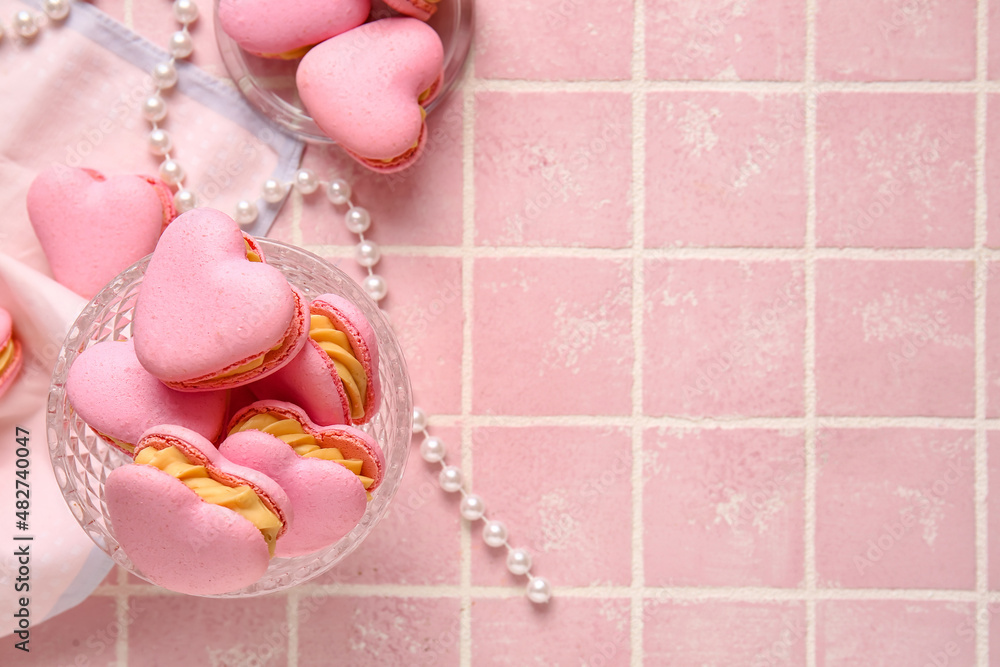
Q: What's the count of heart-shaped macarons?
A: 10